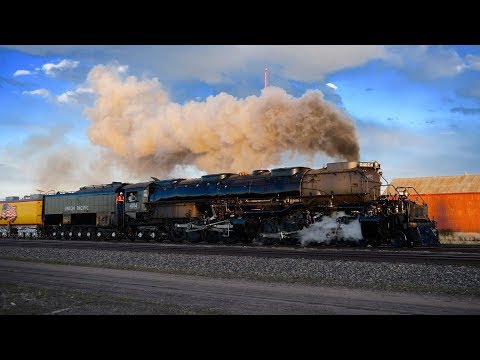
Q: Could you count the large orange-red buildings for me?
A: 1